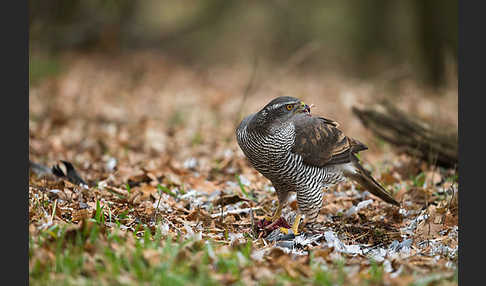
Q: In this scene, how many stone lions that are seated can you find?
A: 0